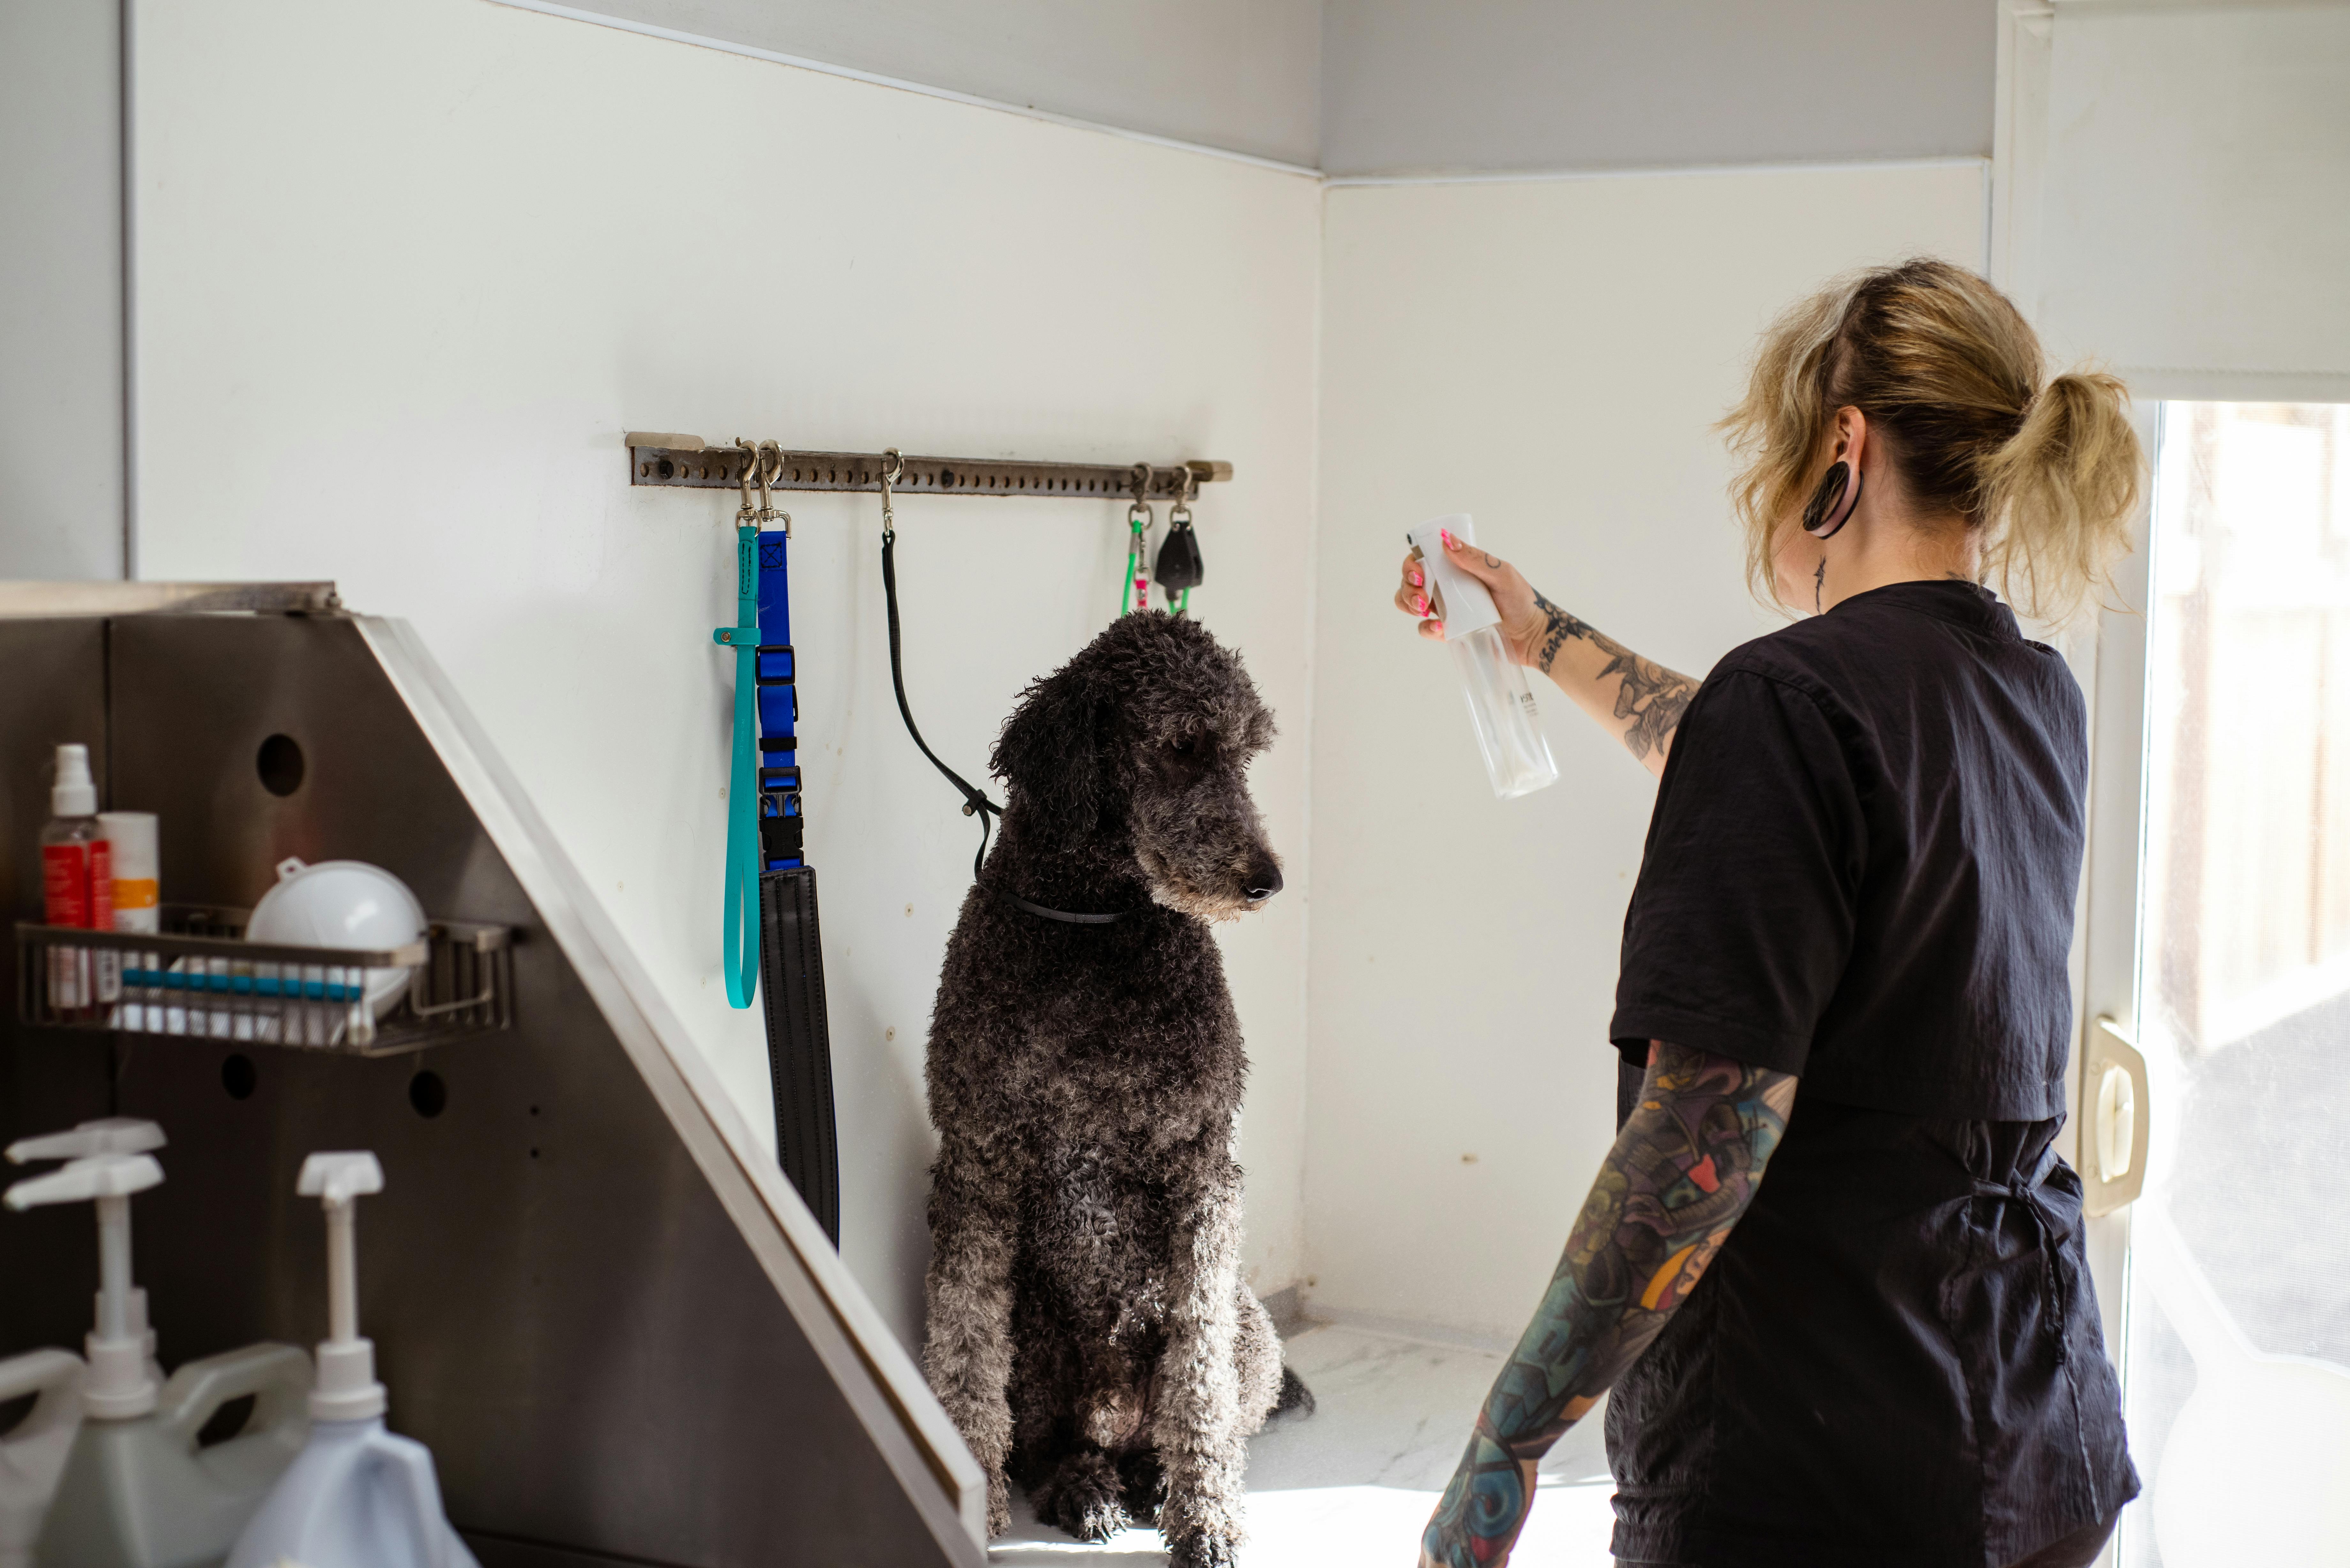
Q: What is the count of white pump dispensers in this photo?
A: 3